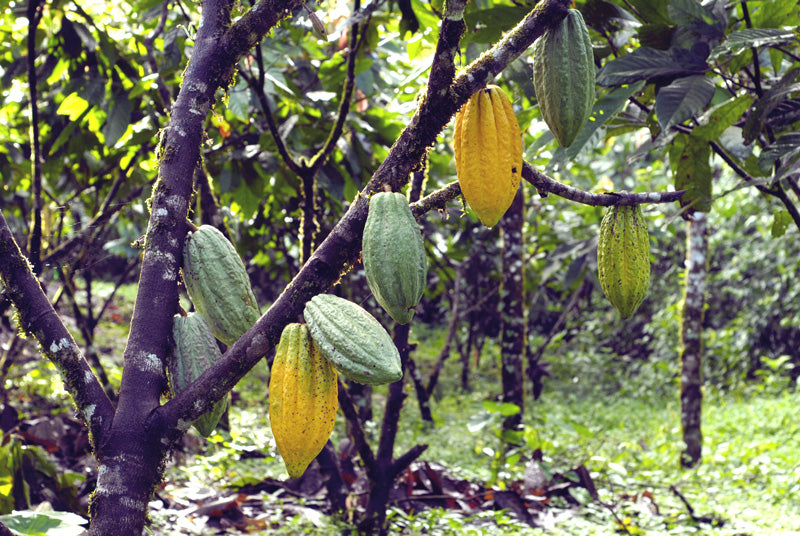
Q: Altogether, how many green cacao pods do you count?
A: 6